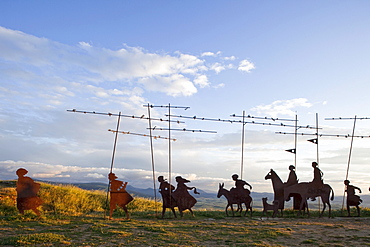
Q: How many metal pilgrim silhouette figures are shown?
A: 8